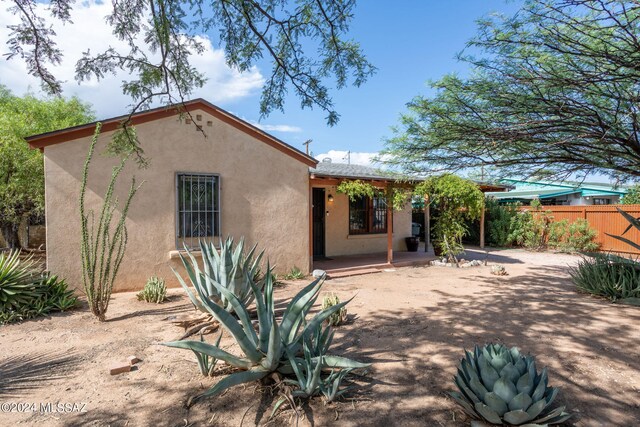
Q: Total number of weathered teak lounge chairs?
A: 0